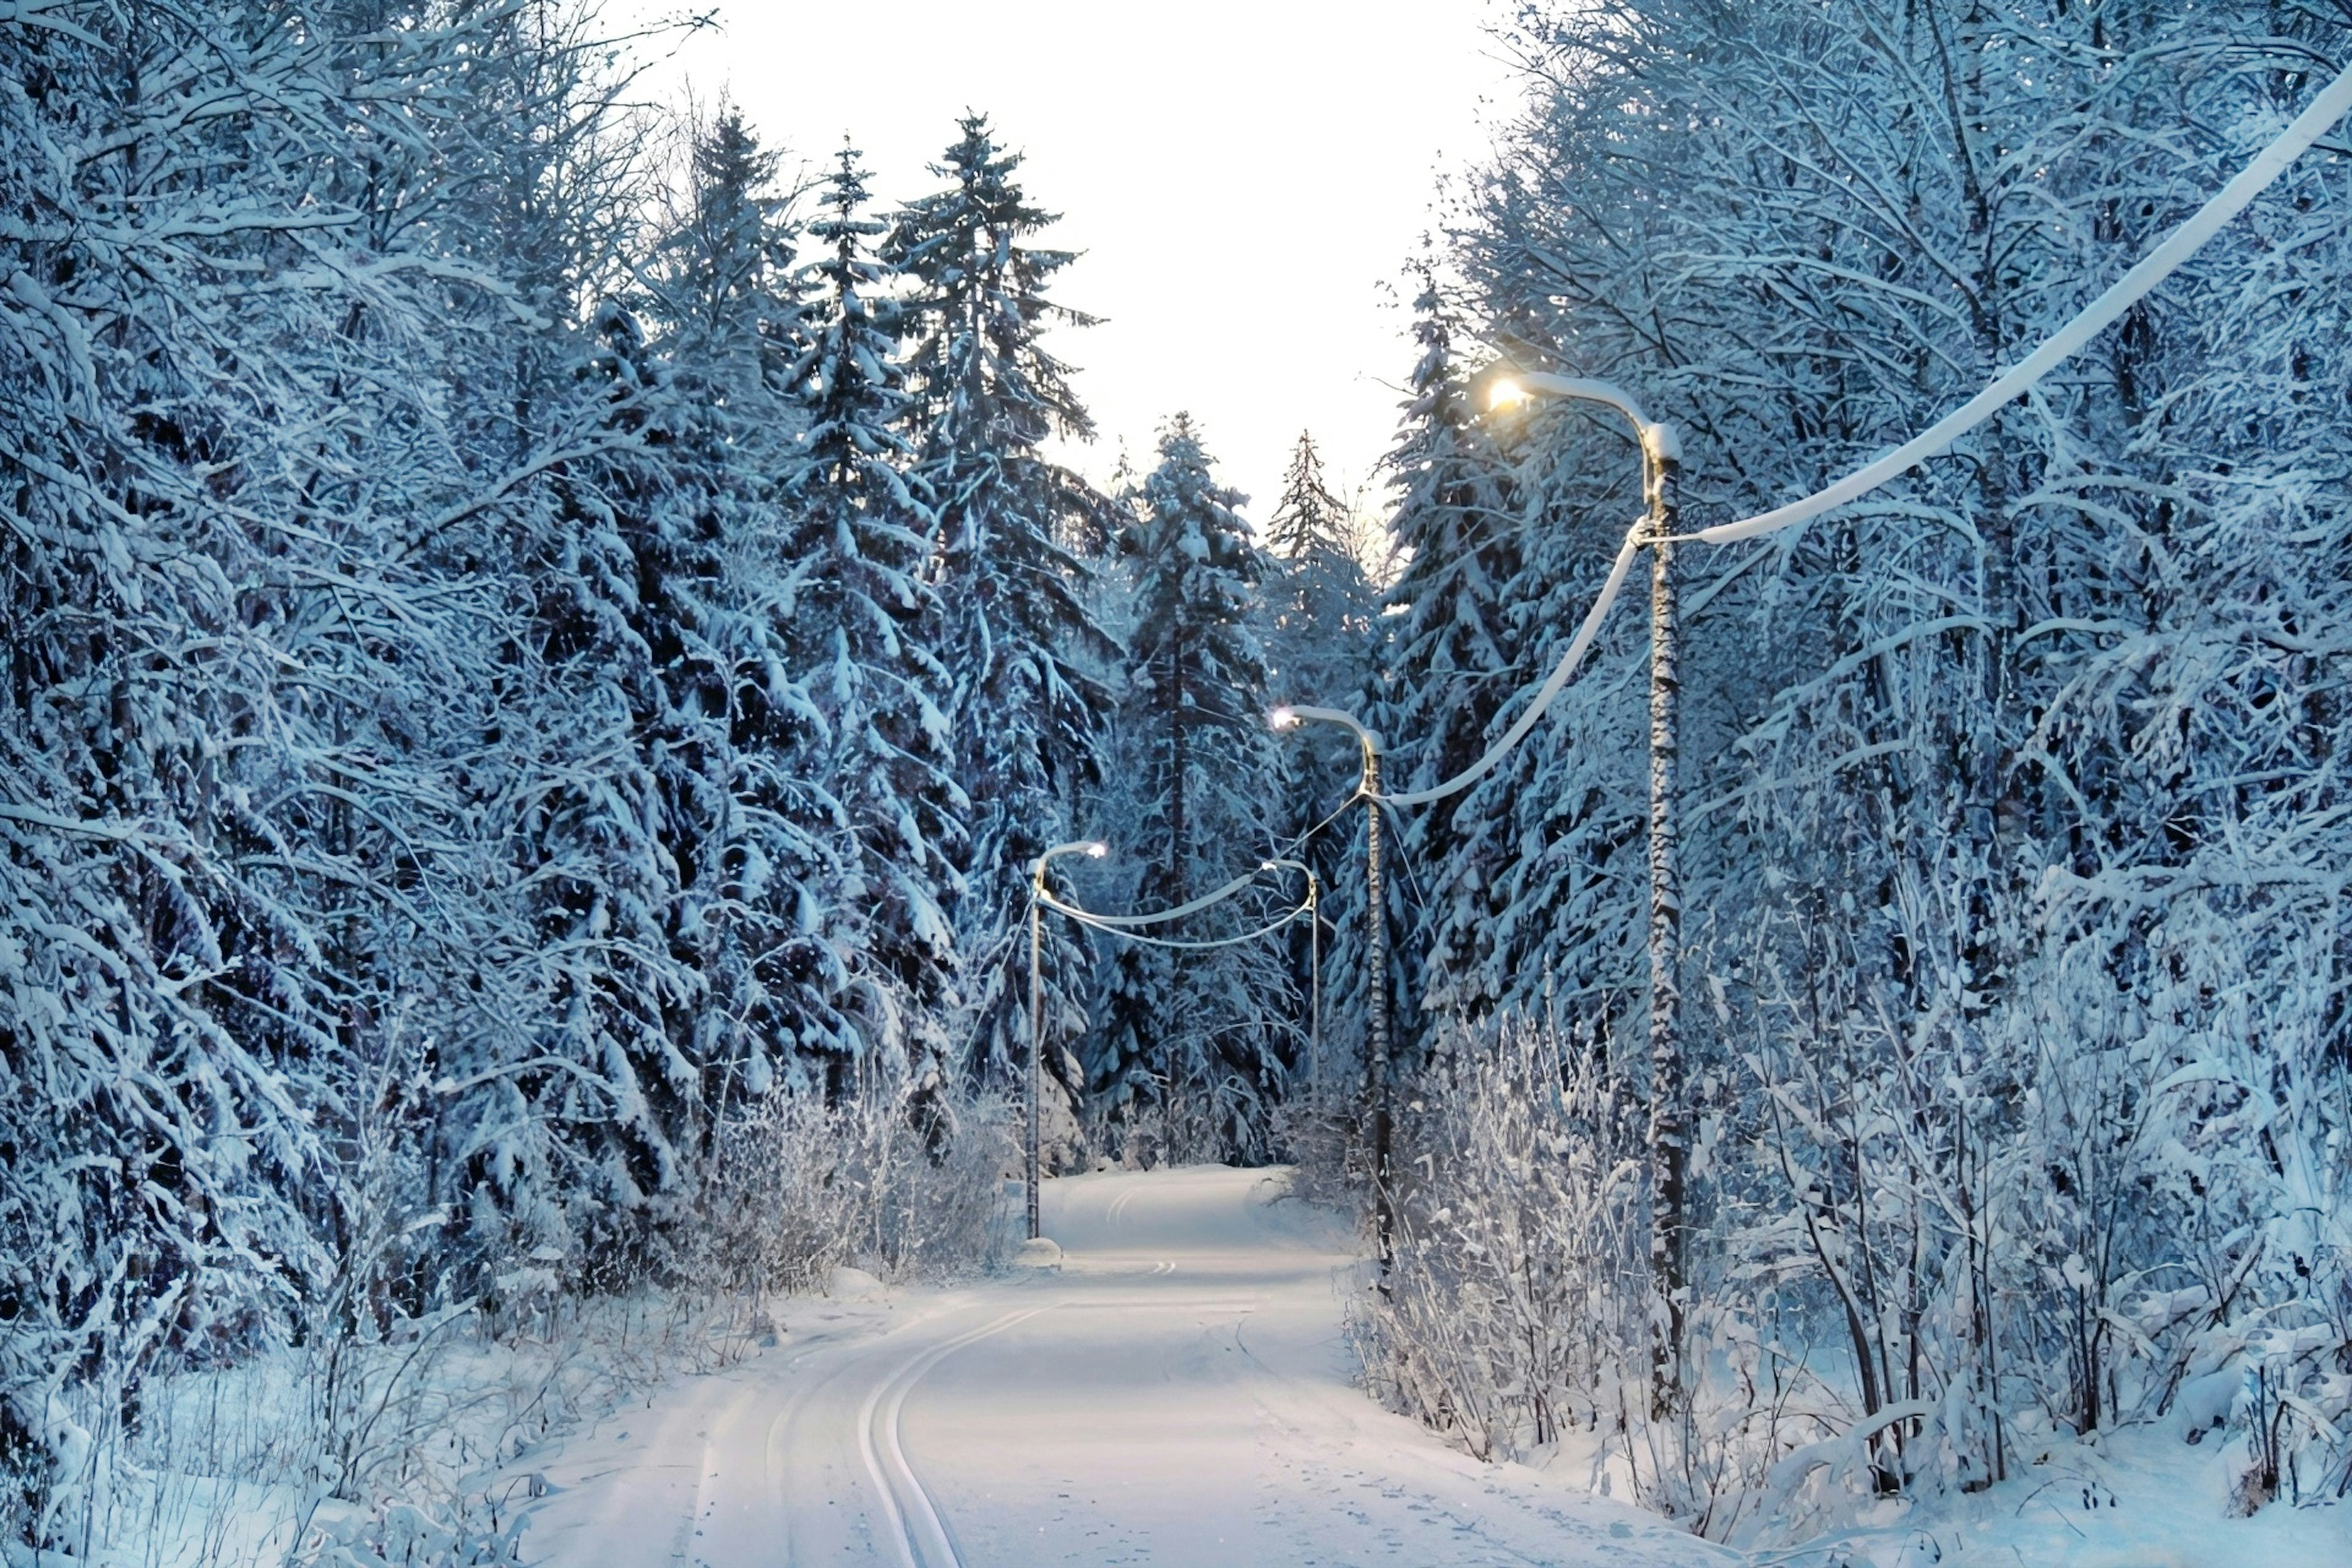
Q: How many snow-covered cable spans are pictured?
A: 4